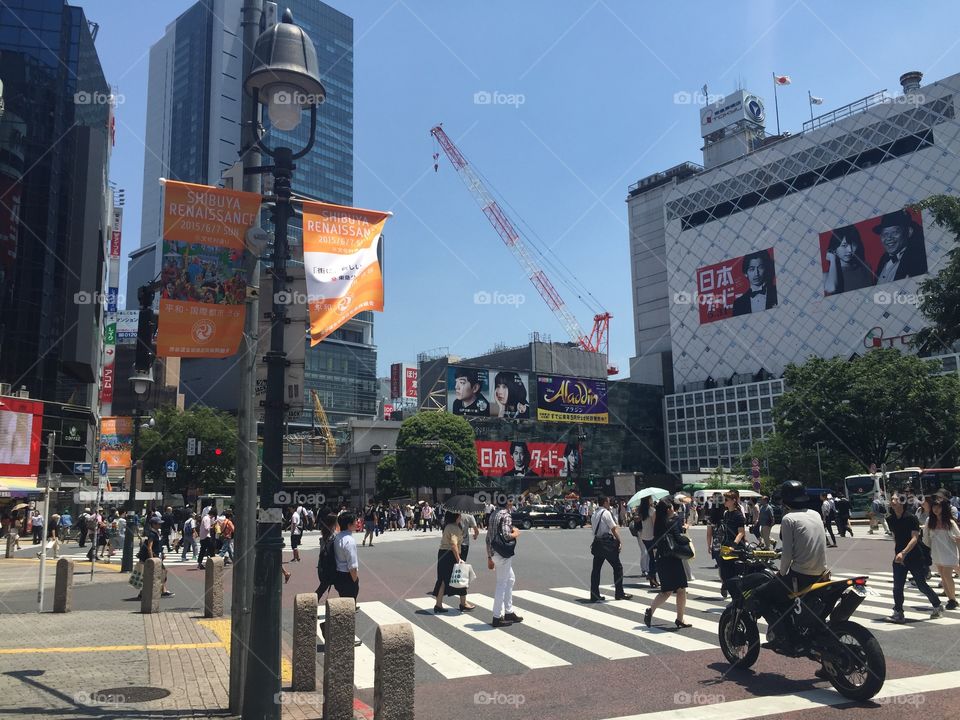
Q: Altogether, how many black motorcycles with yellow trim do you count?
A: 1